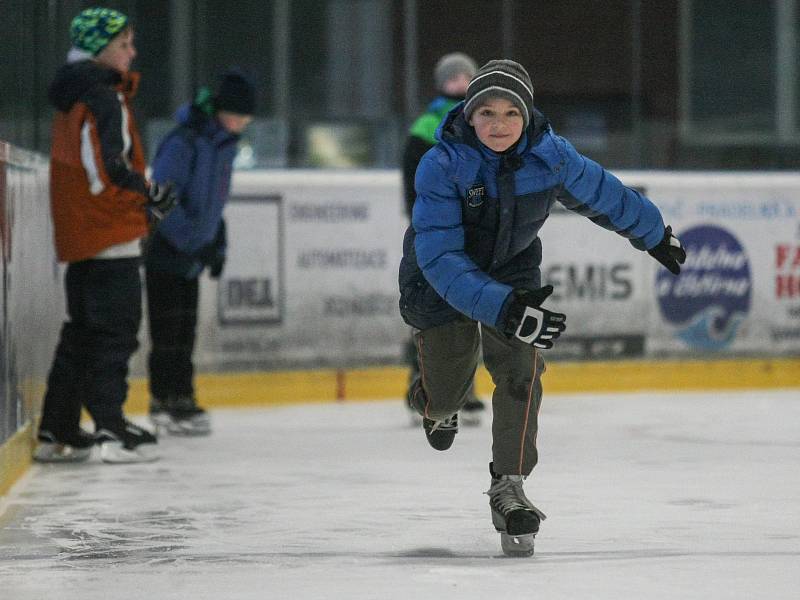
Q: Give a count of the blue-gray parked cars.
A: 0